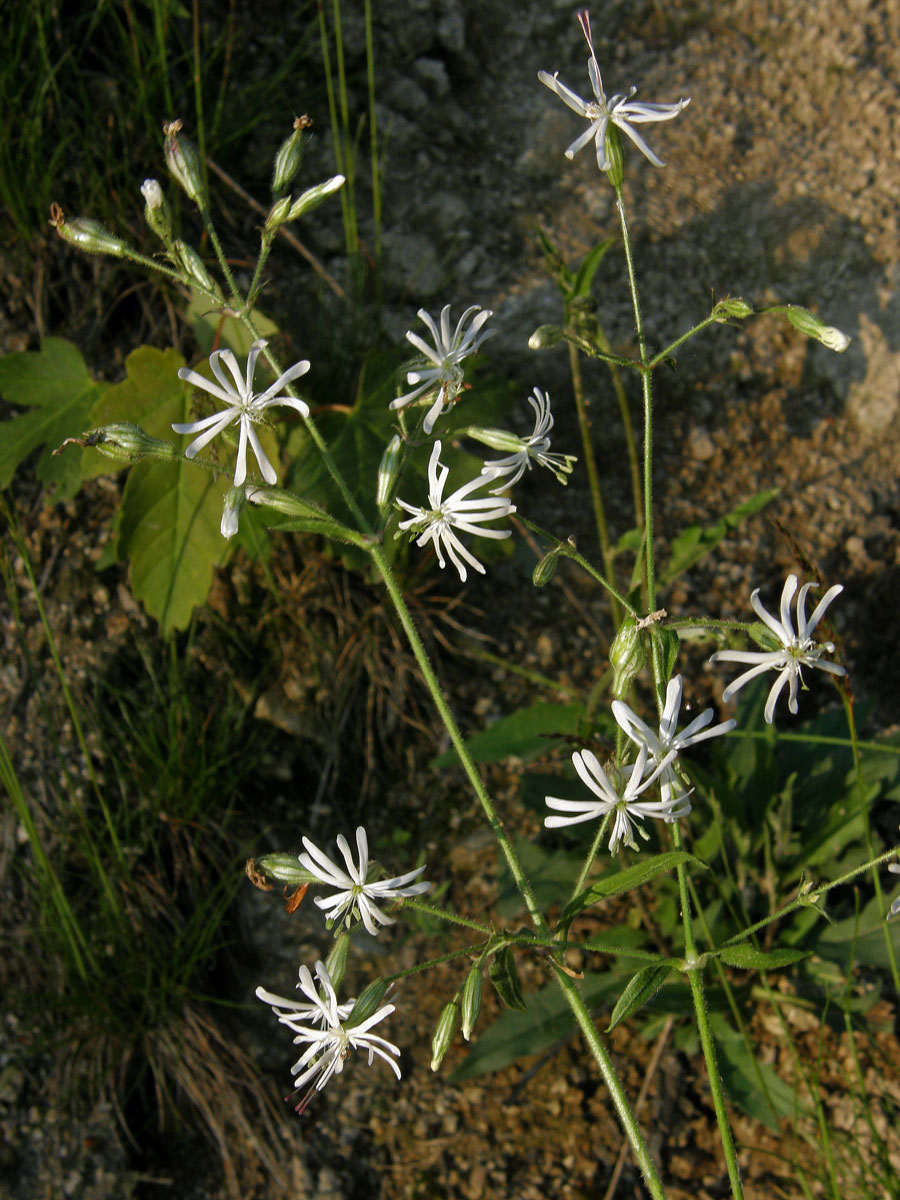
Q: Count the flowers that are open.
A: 11